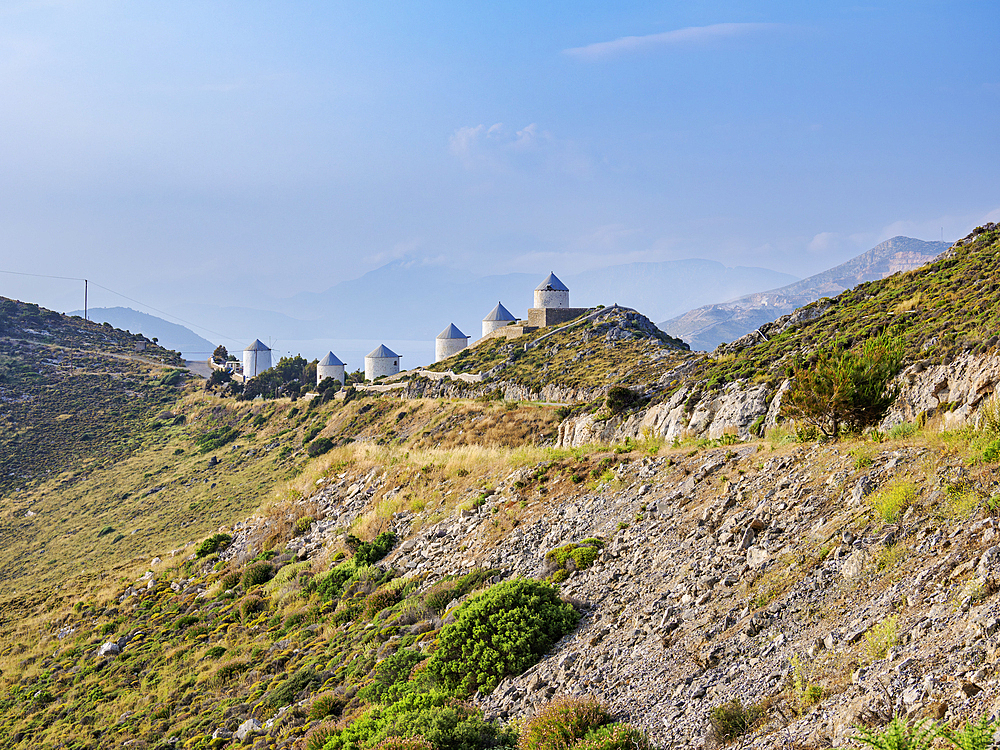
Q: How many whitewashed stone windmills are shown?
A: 6